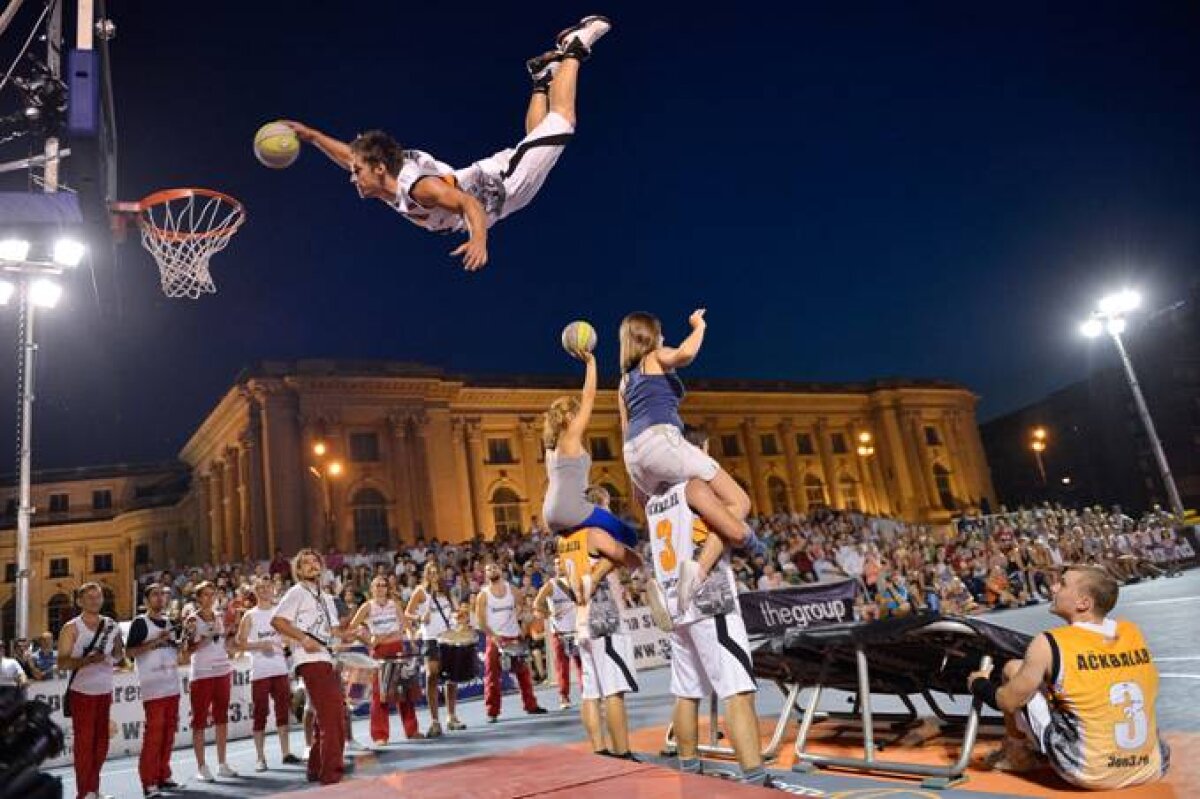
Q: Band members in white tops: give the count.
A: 9